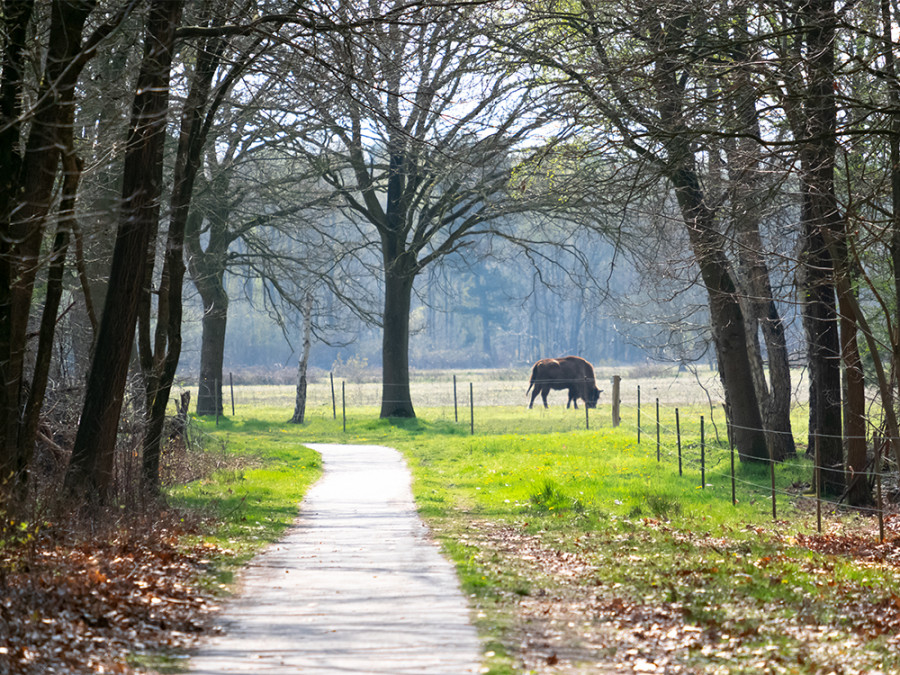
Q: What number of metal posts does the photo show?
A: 15